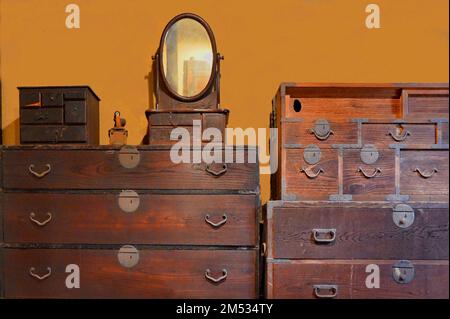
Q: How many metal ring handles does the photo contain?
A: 13